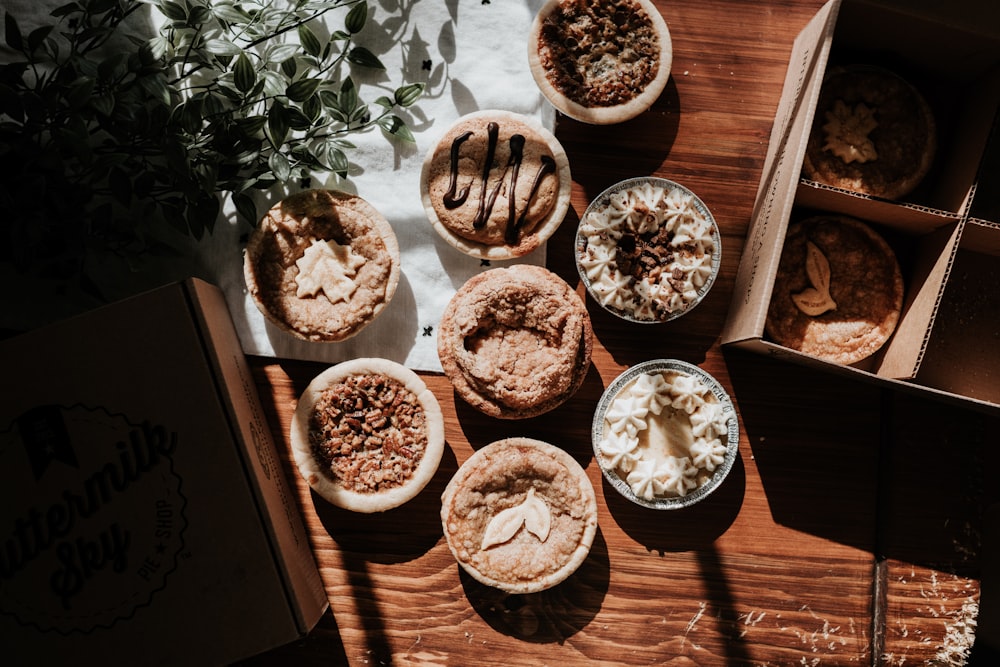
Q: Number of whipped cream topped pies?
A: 2